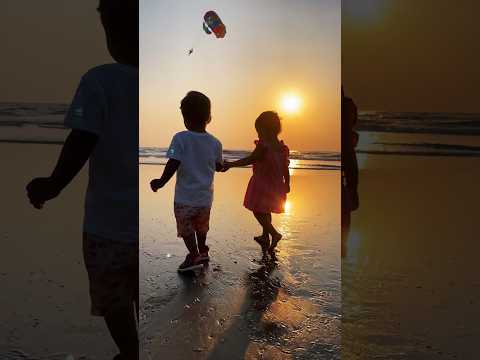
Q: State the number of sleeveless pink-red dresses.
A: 1